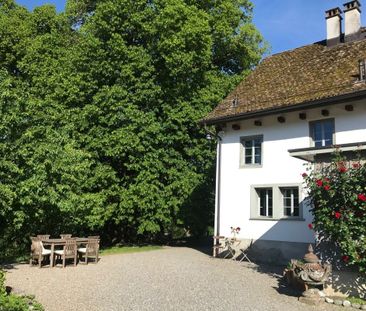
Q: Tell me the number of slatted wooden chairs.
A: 6